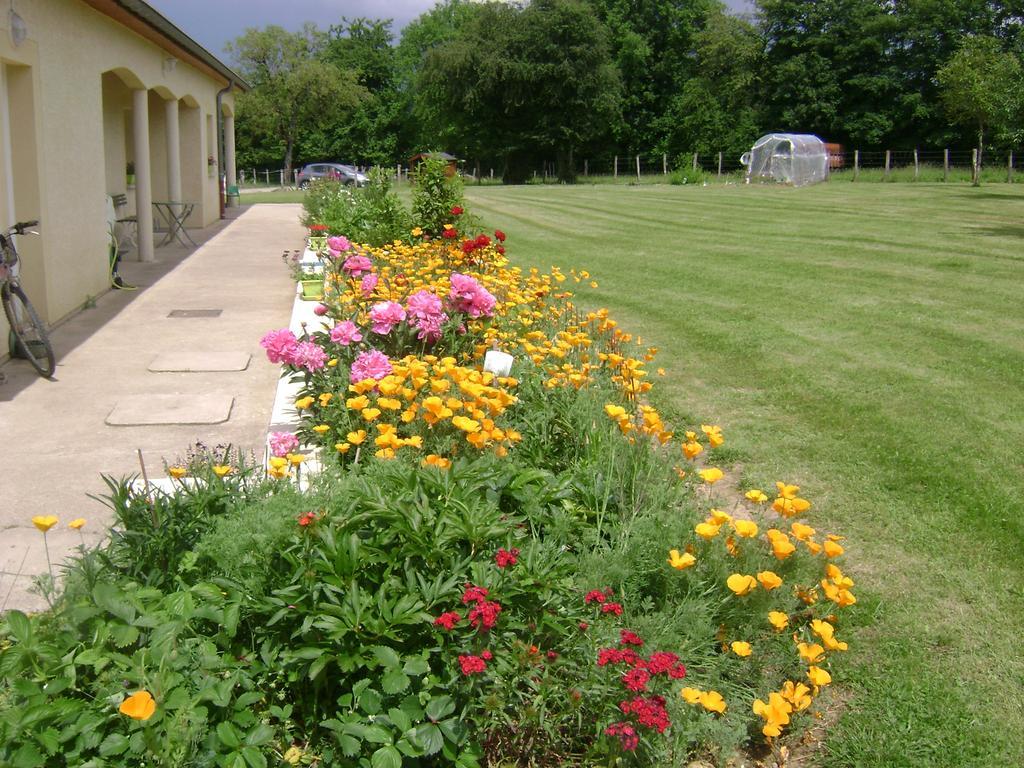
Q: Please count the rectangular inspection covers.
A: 3